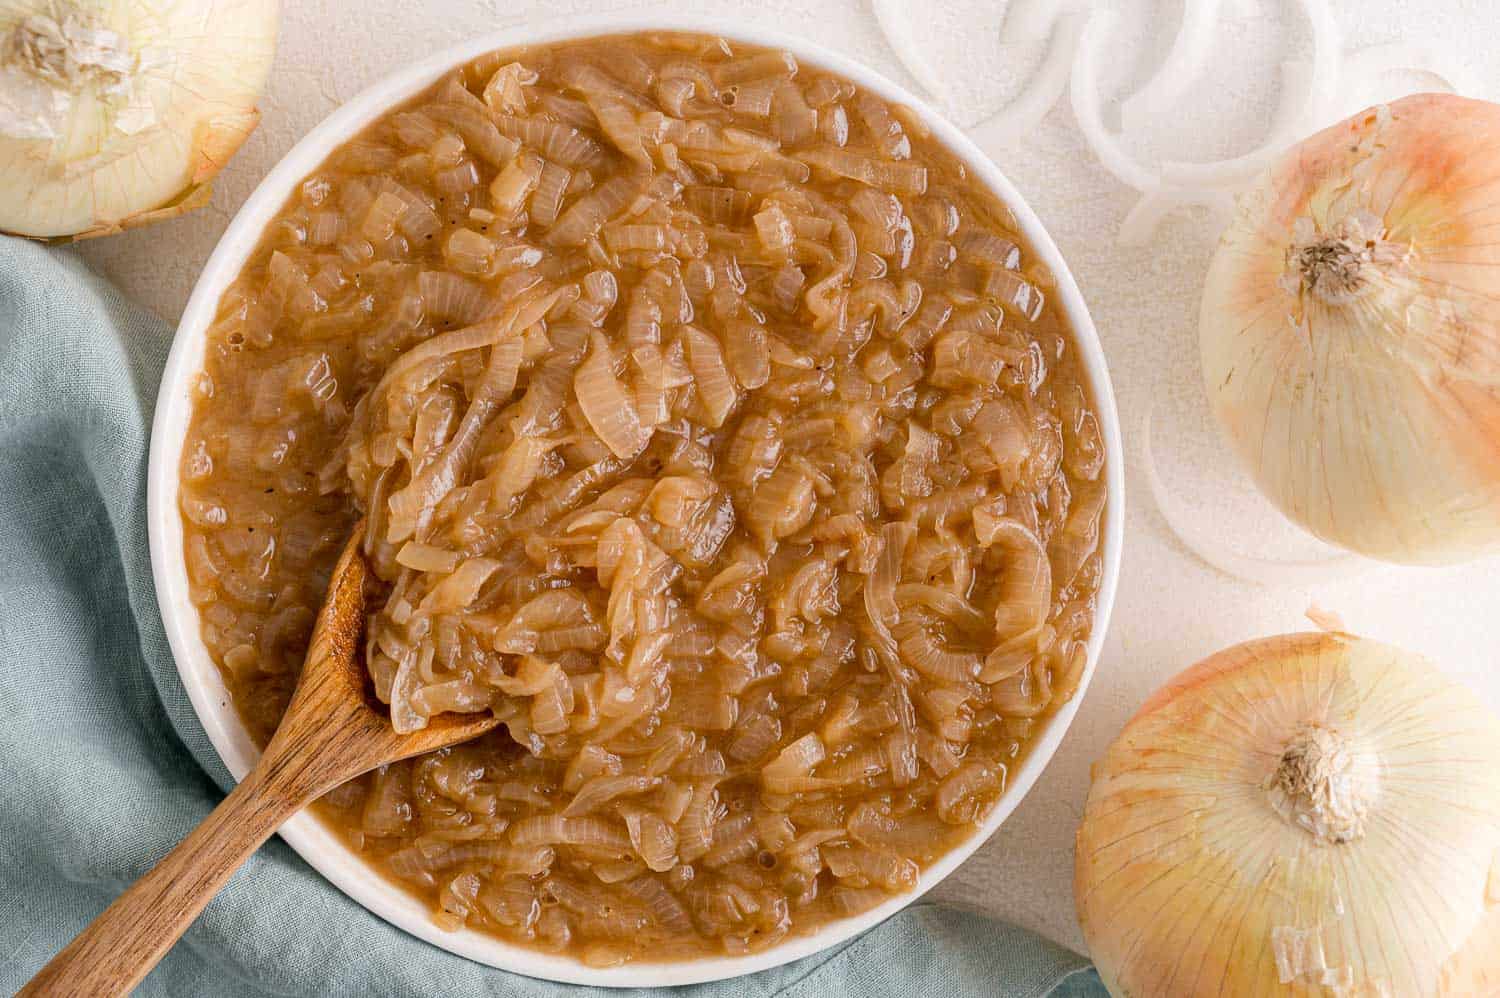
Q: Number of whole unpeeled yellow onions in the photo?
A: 3